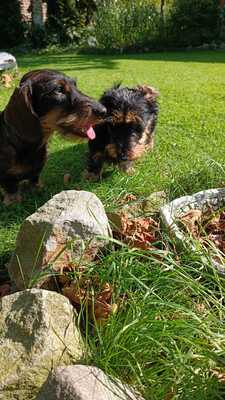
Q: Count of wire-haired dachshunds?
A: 2